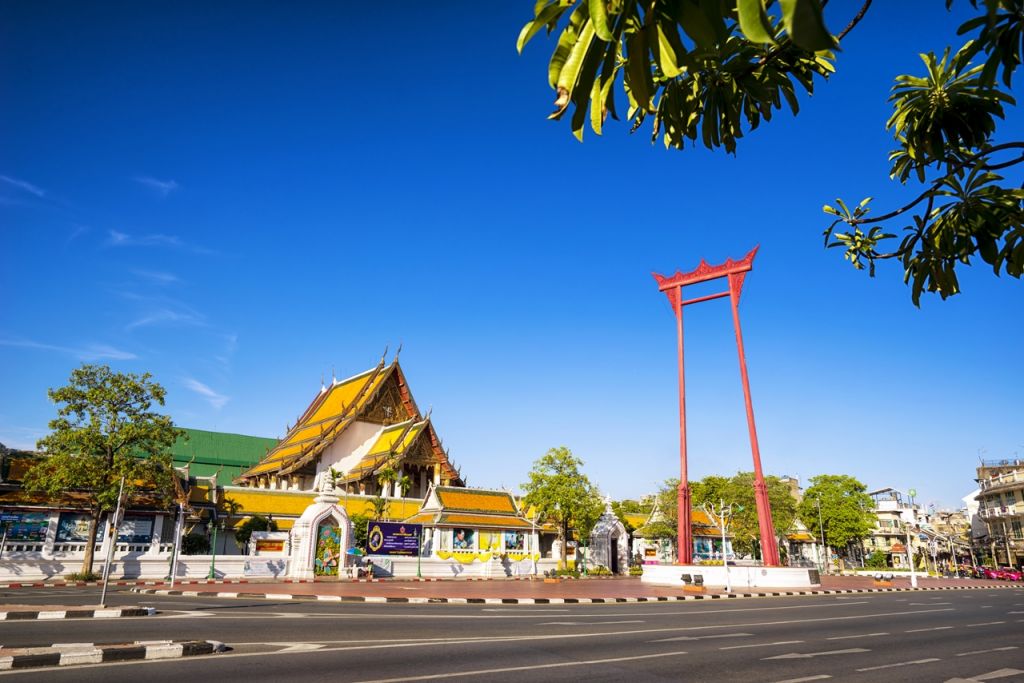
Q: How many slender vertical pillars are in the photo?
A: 2